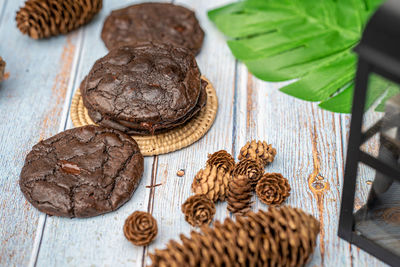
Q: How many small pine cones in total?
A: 8